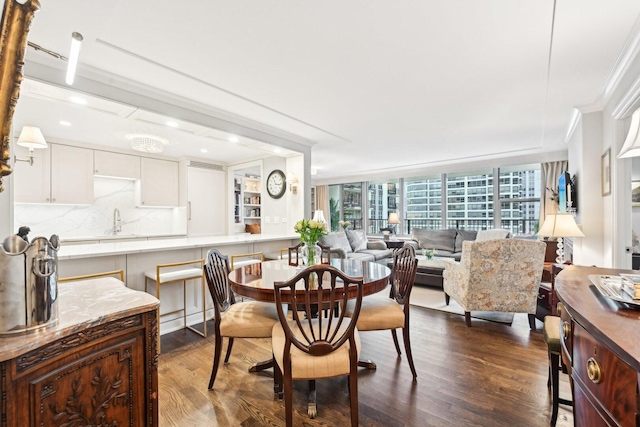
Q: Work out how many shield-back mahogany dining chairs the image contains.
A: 4